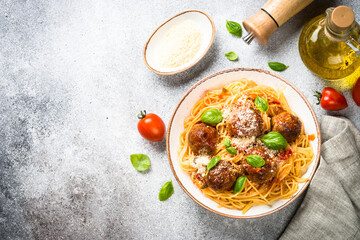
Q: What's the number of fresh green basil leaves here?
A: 13